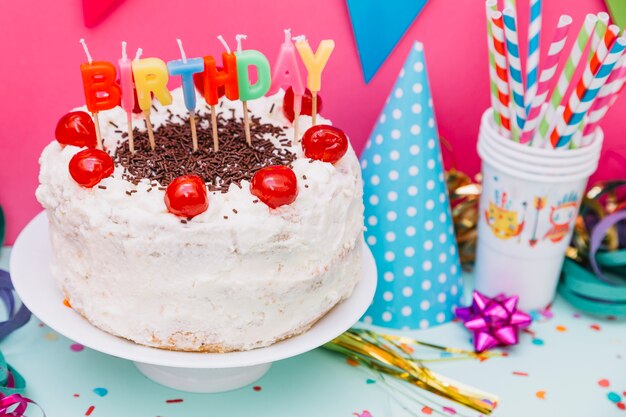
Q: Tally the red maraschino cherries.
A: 8